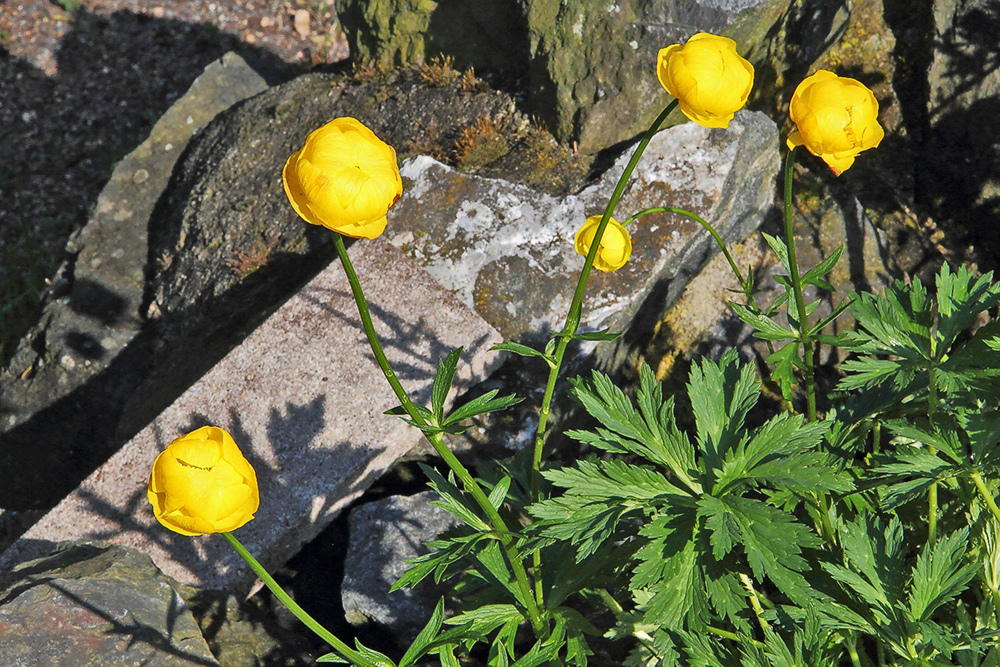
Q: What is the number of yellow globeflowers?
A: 5